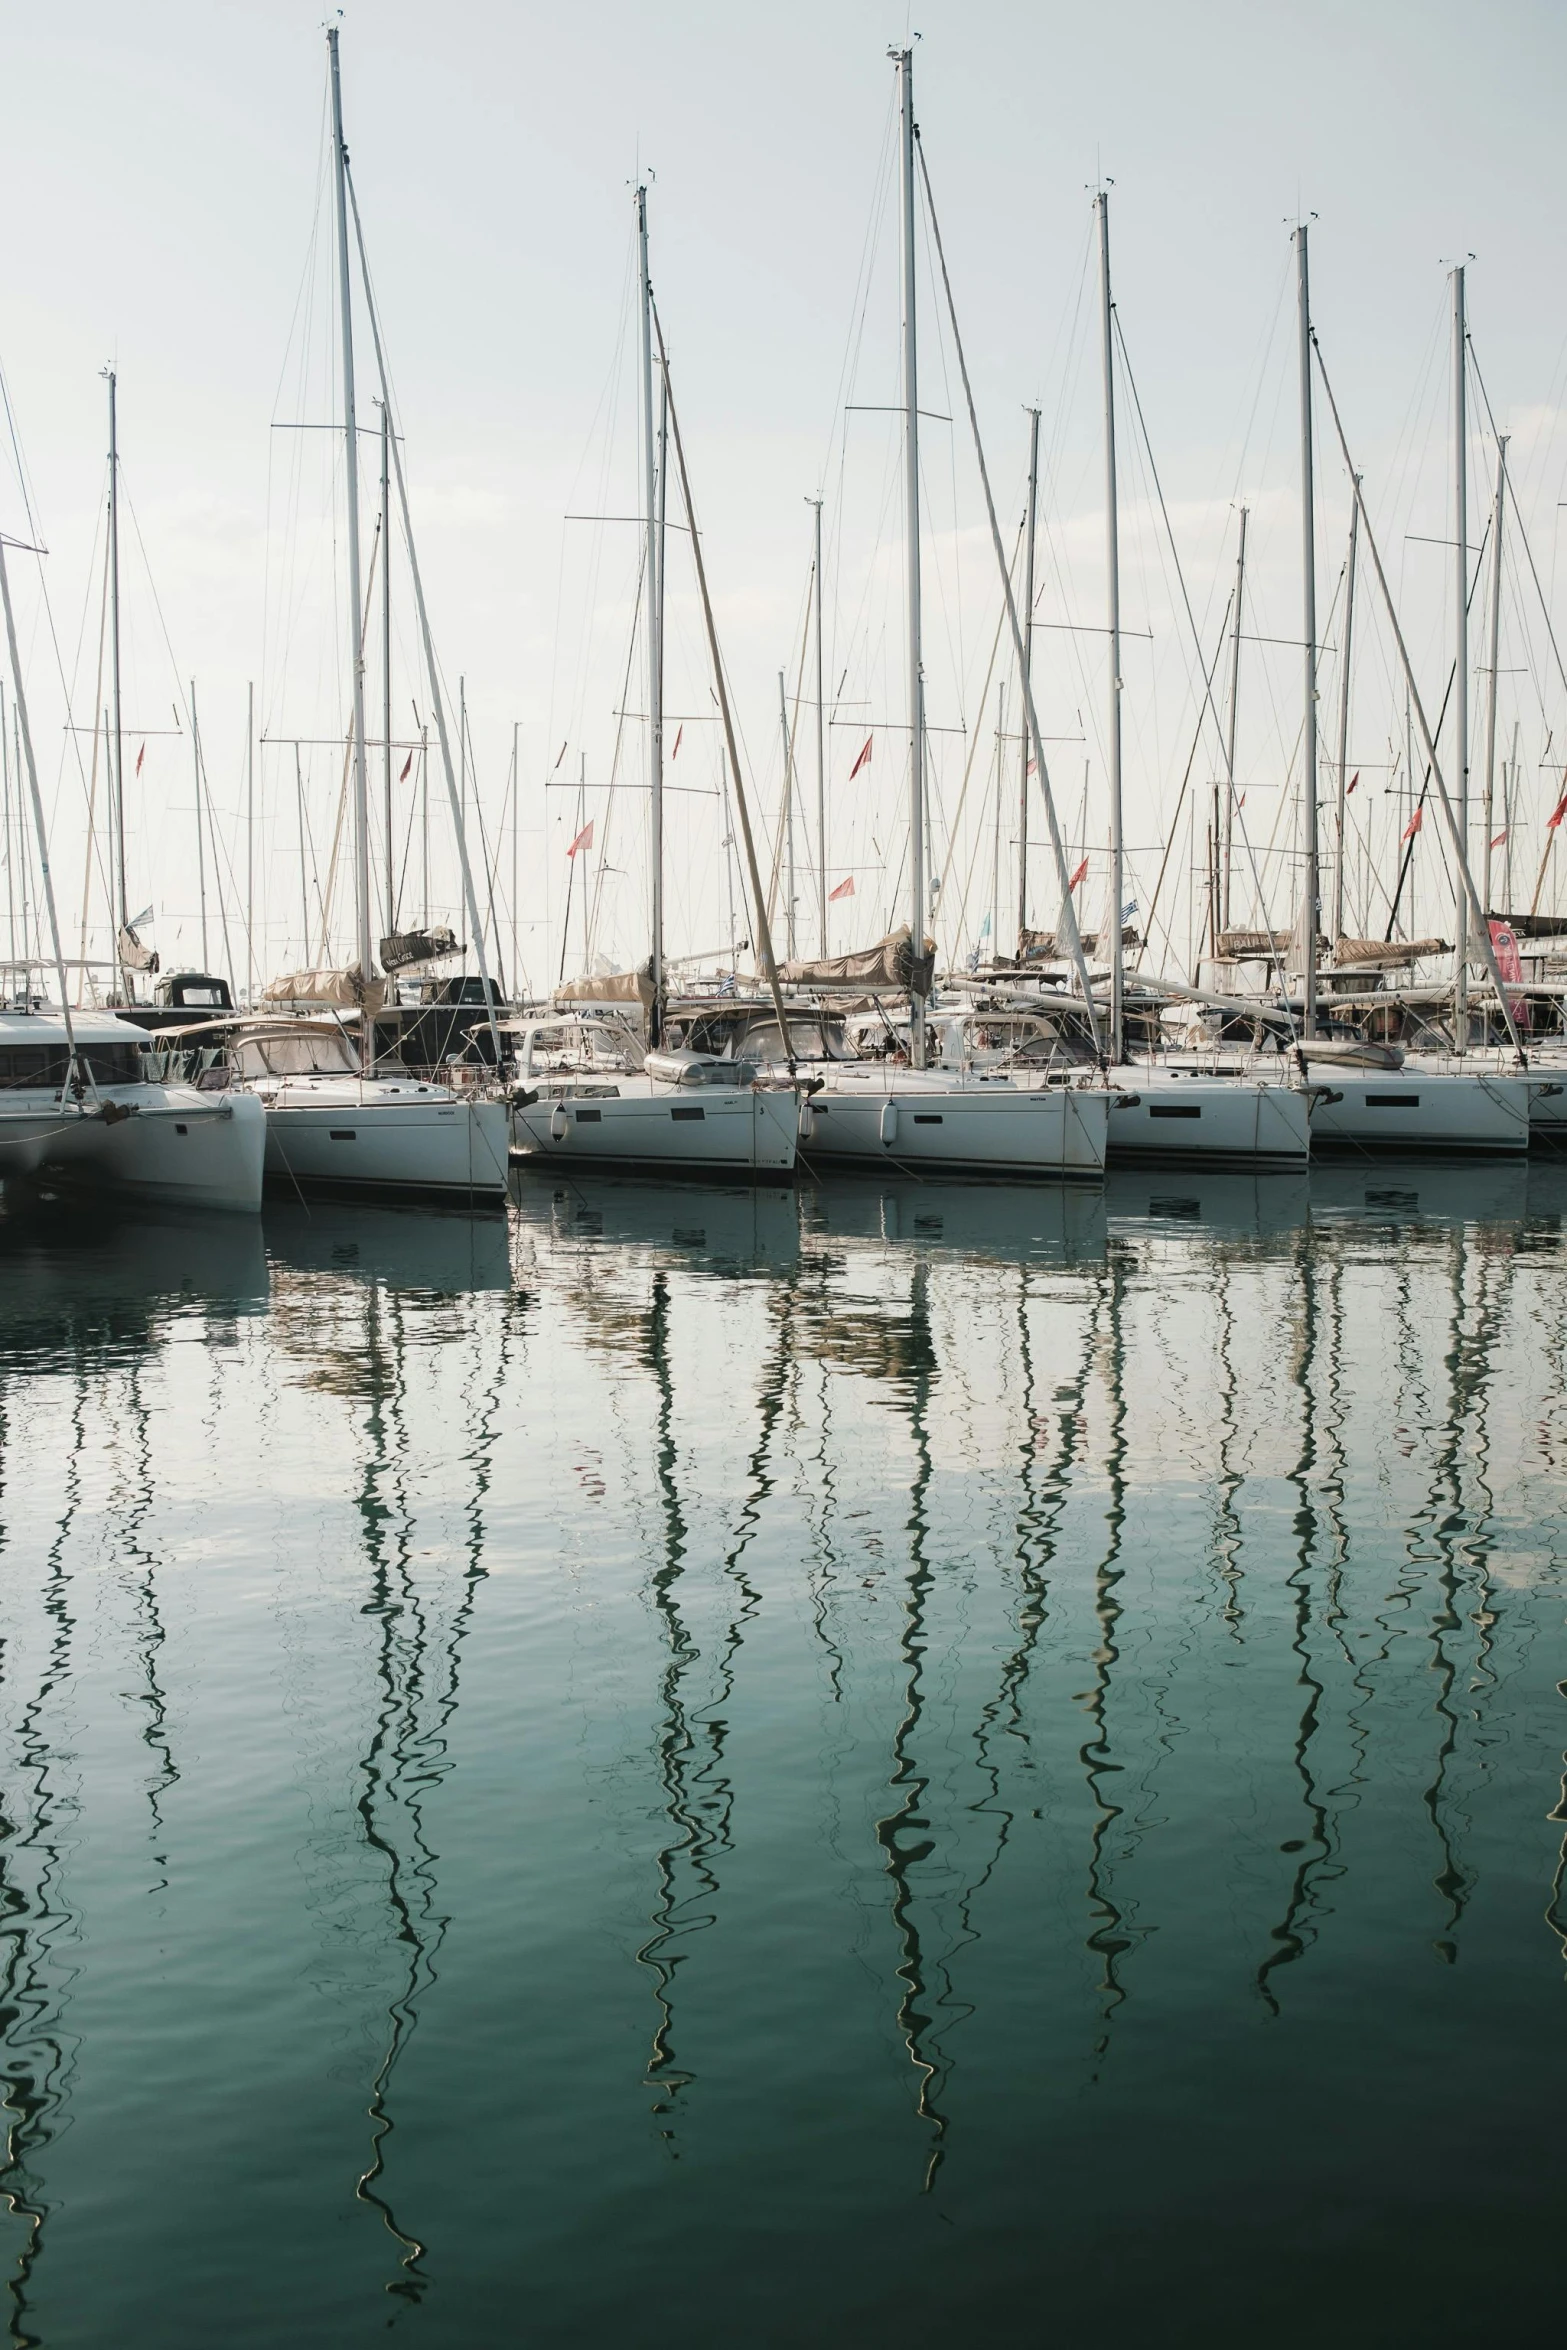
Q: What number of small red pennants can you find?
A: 13